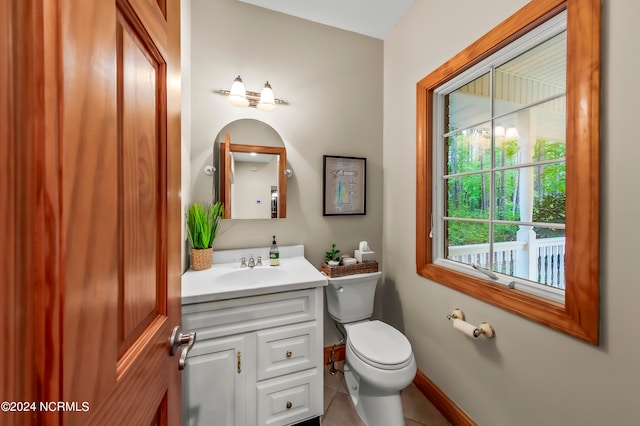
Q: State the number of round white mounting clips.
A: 2